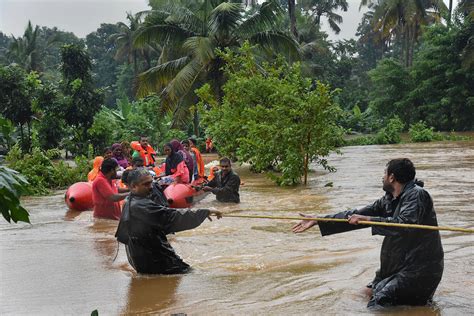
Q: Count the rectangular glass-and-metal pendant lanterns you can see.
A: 0